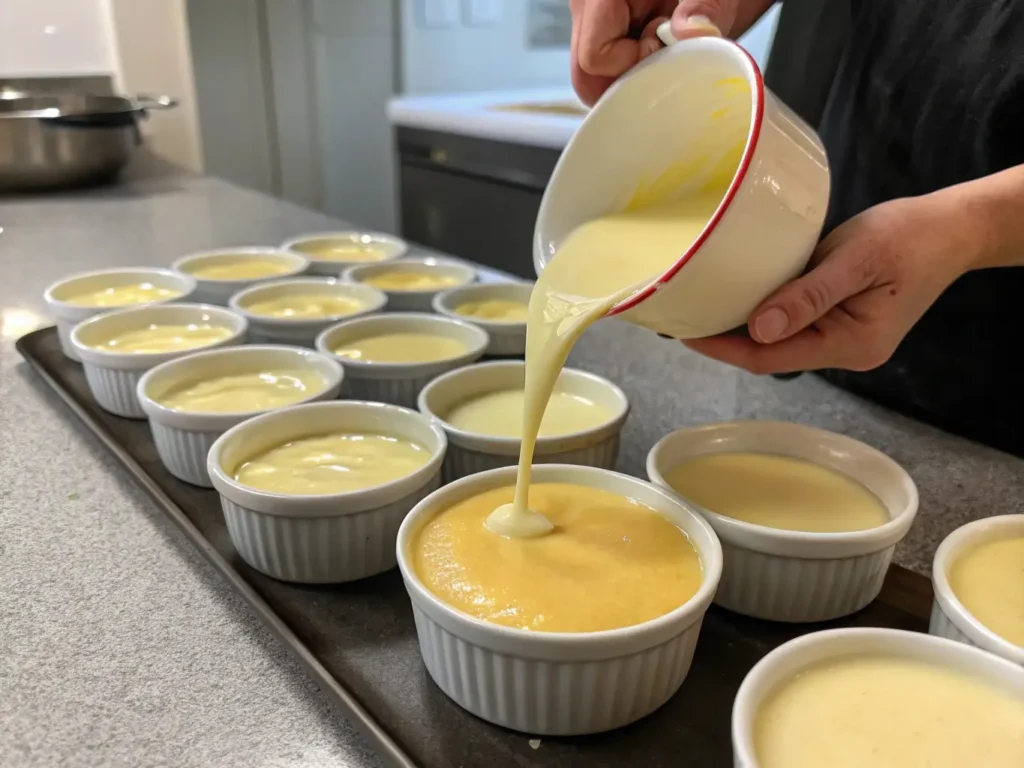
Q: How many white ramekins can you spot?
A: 15